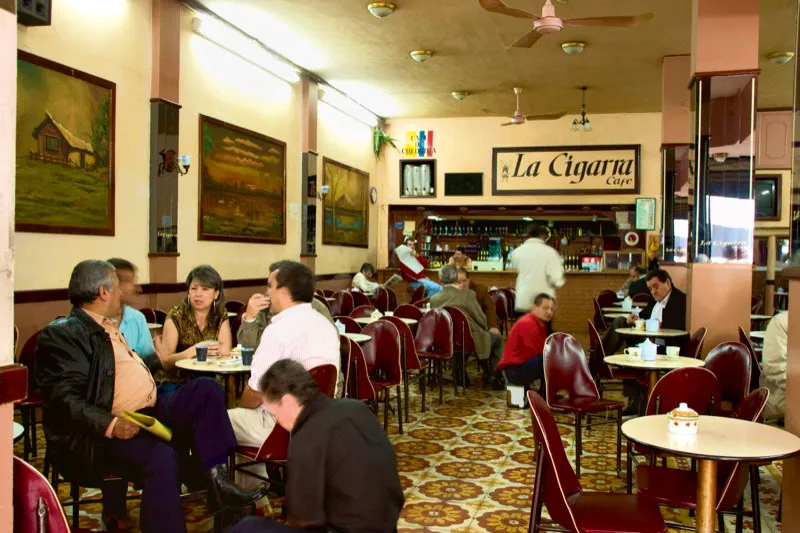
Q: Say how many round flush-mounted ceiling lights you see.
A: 5